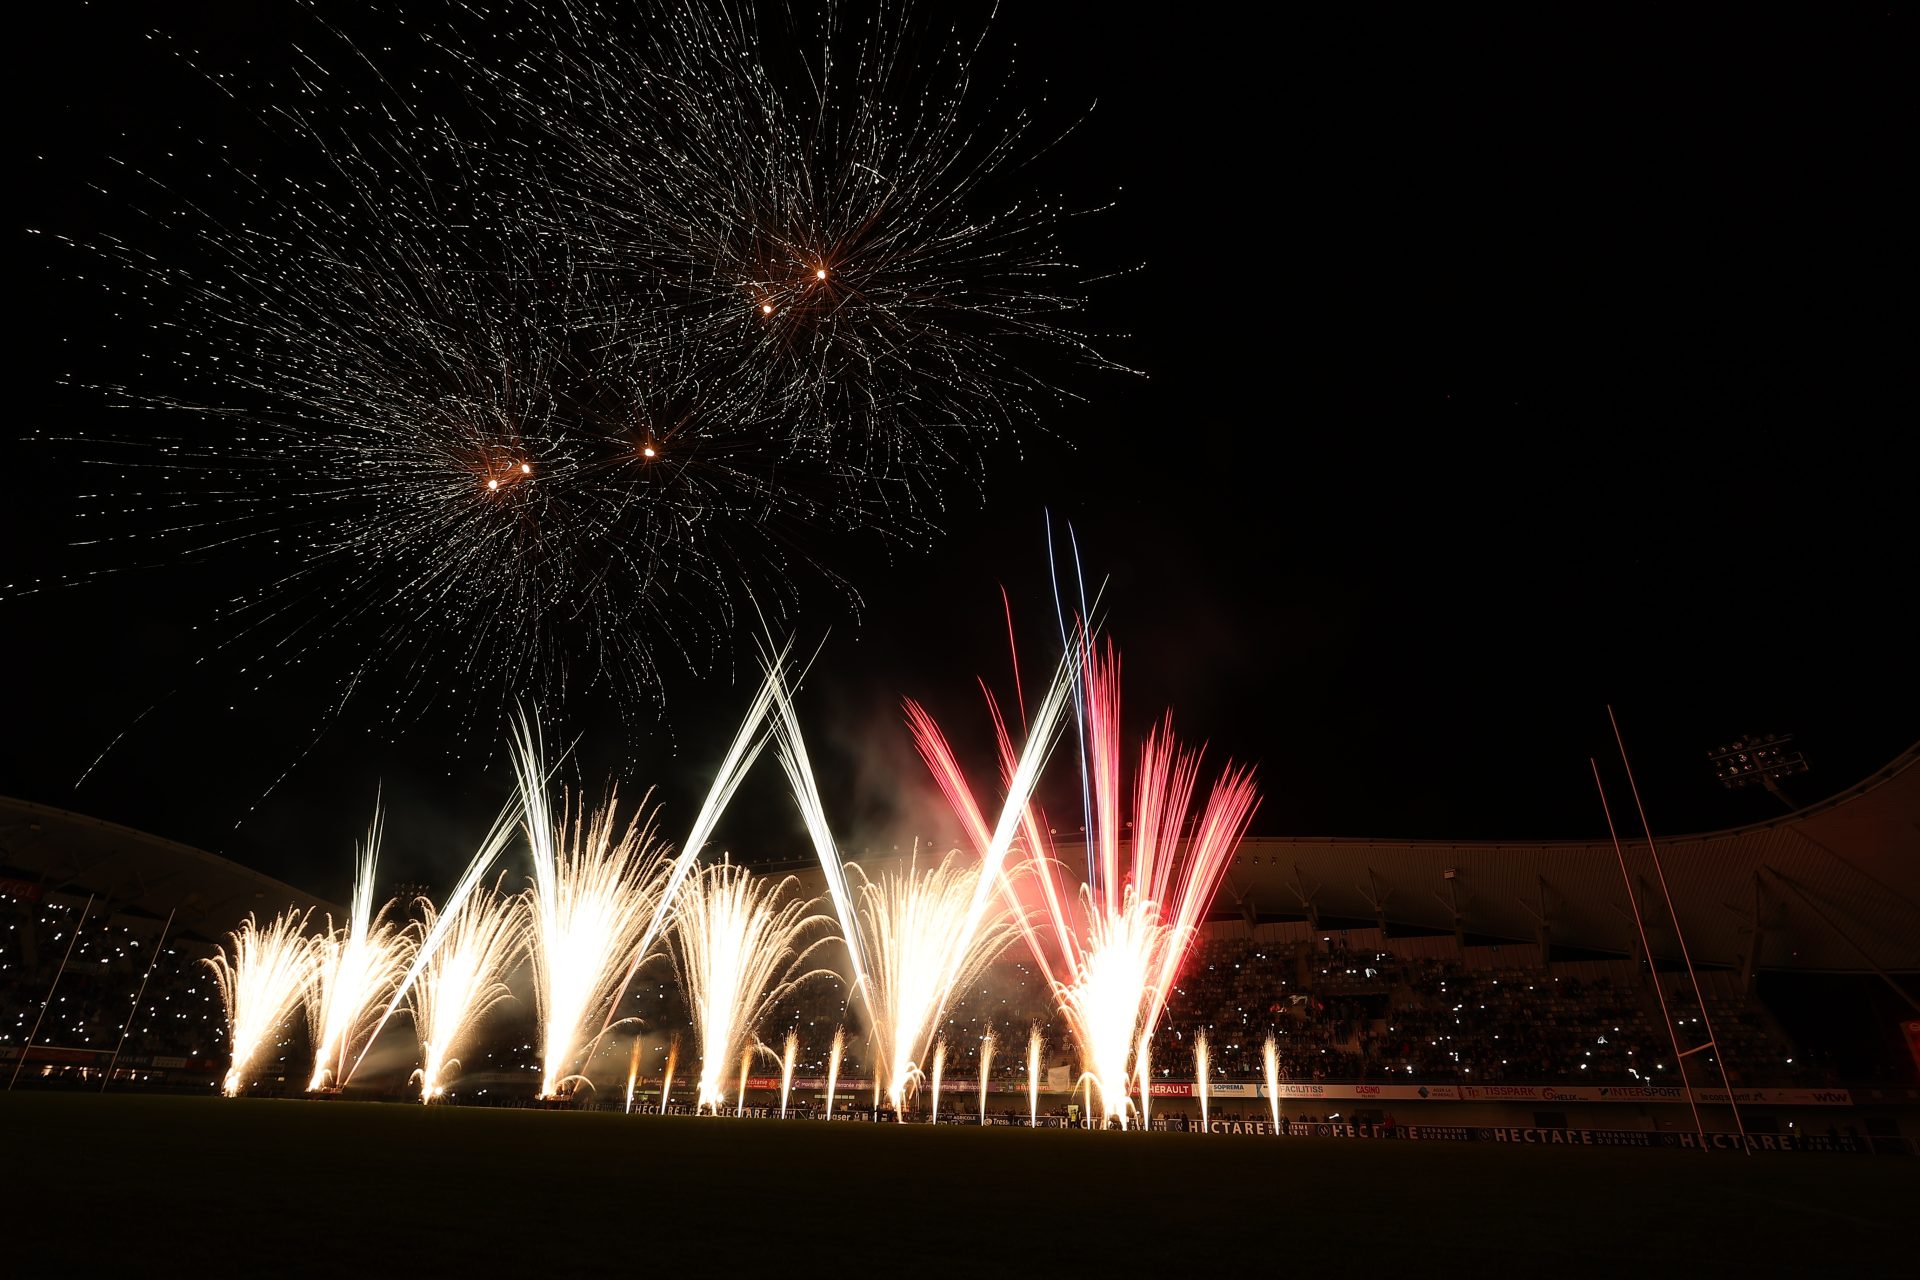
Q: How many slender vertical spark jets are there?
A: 13